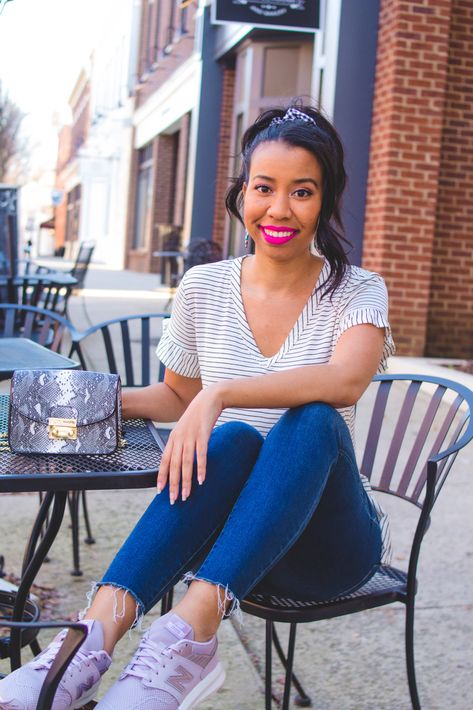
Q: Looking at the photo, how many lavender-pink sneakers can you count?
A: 2